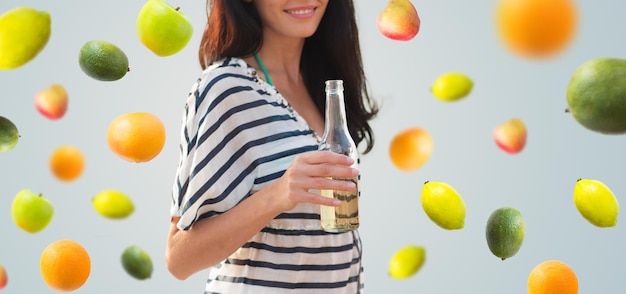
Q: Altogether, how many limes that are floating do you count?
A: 5